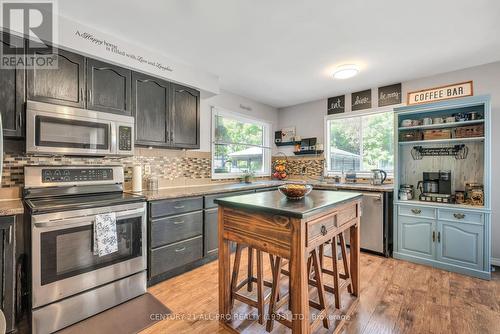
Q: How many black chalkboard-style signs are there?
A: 3